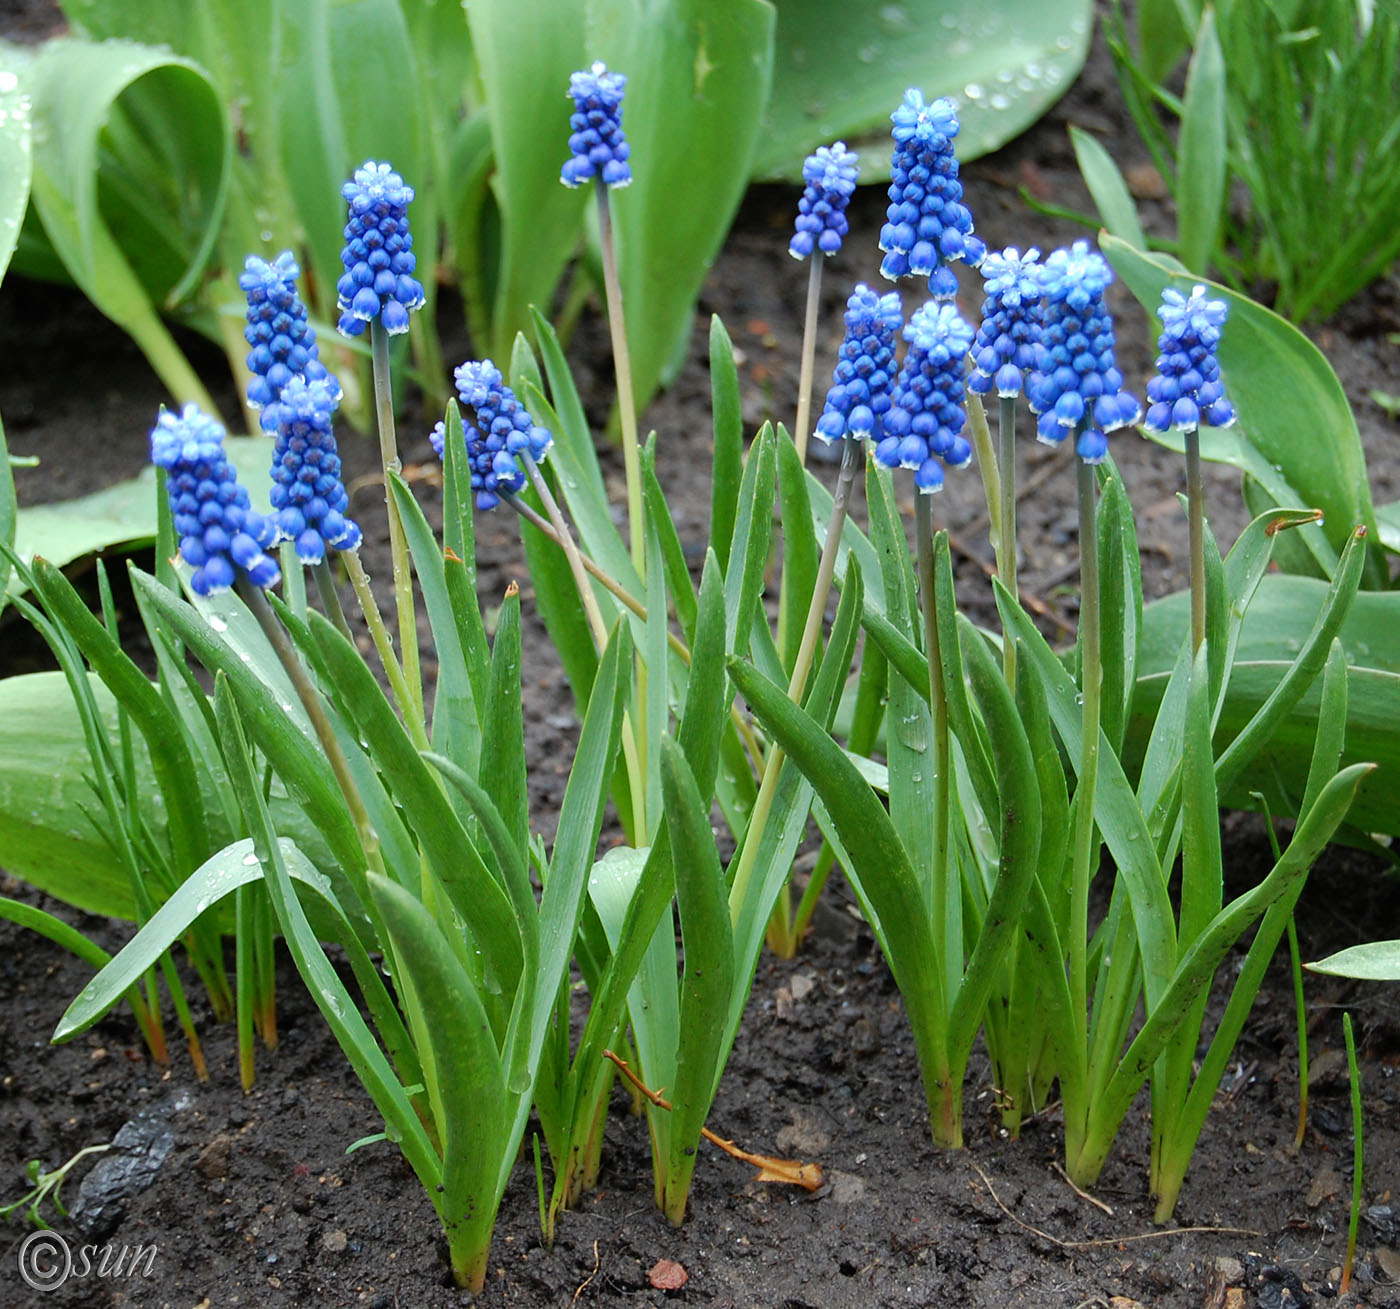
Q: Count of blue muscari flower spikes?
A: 14